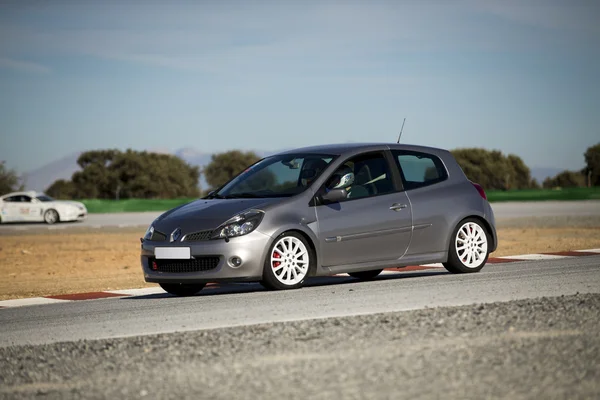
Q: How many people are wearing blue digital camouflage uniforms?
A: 0